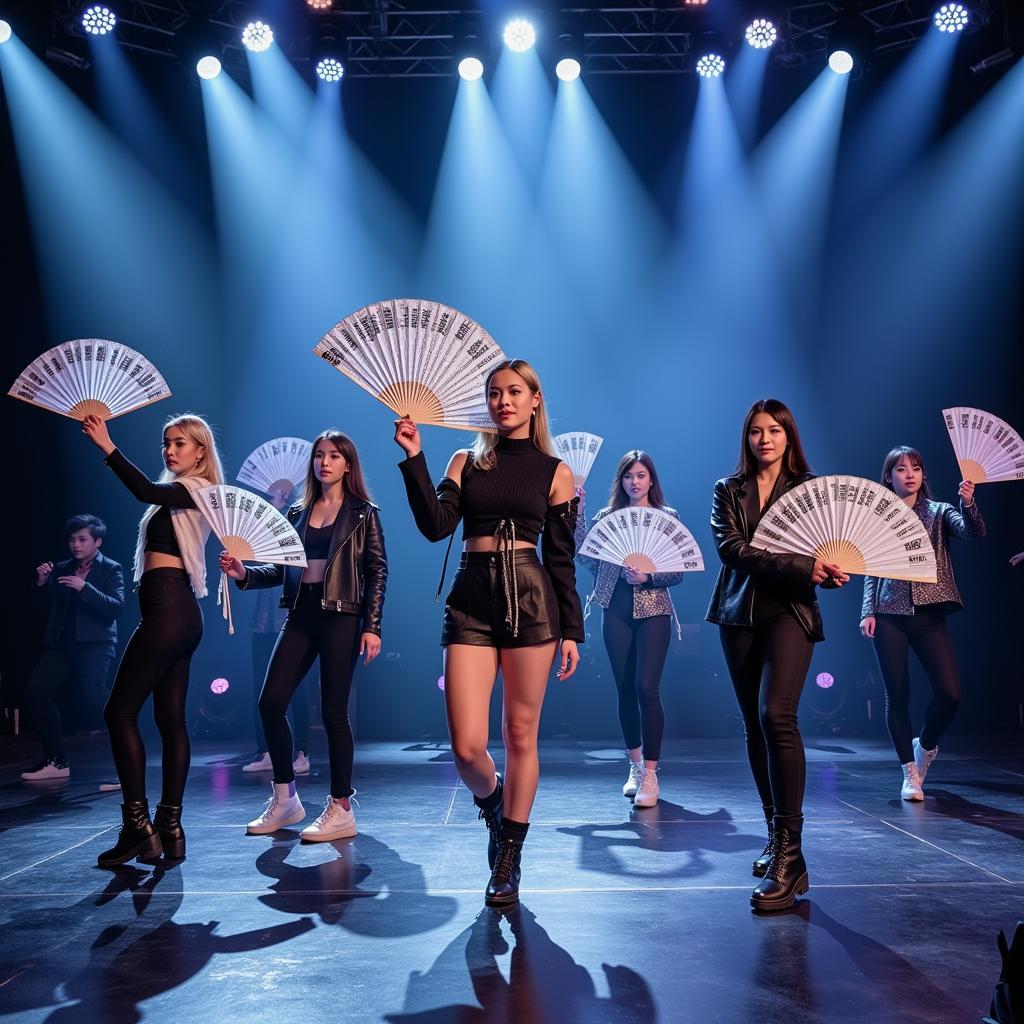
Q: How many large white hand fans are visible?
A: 8